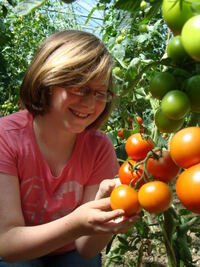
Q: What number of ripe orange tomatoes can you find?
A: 7